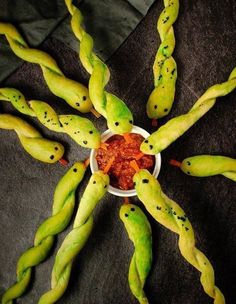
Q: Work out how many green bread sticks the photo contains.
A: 11